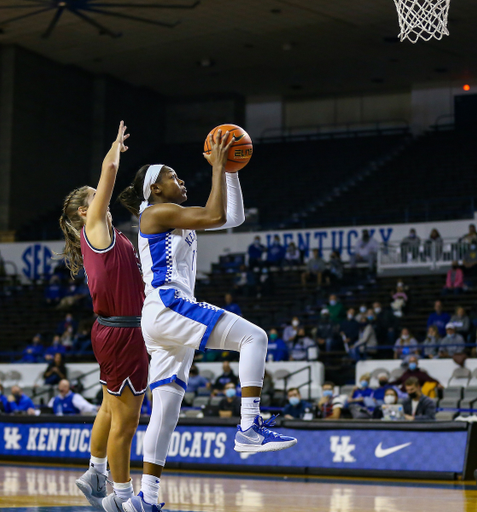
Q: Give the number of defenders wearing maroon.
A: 1